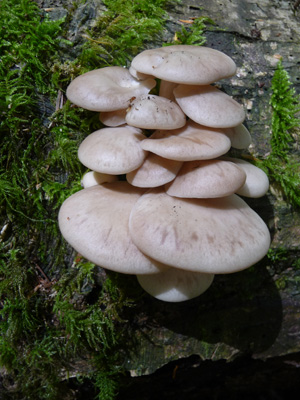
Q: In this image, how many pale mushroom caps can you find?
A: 15